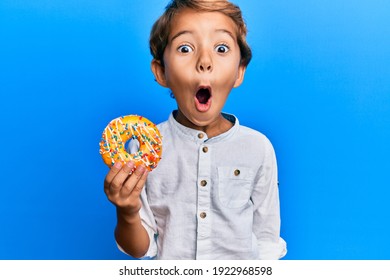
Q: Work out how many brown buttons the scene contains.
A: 5